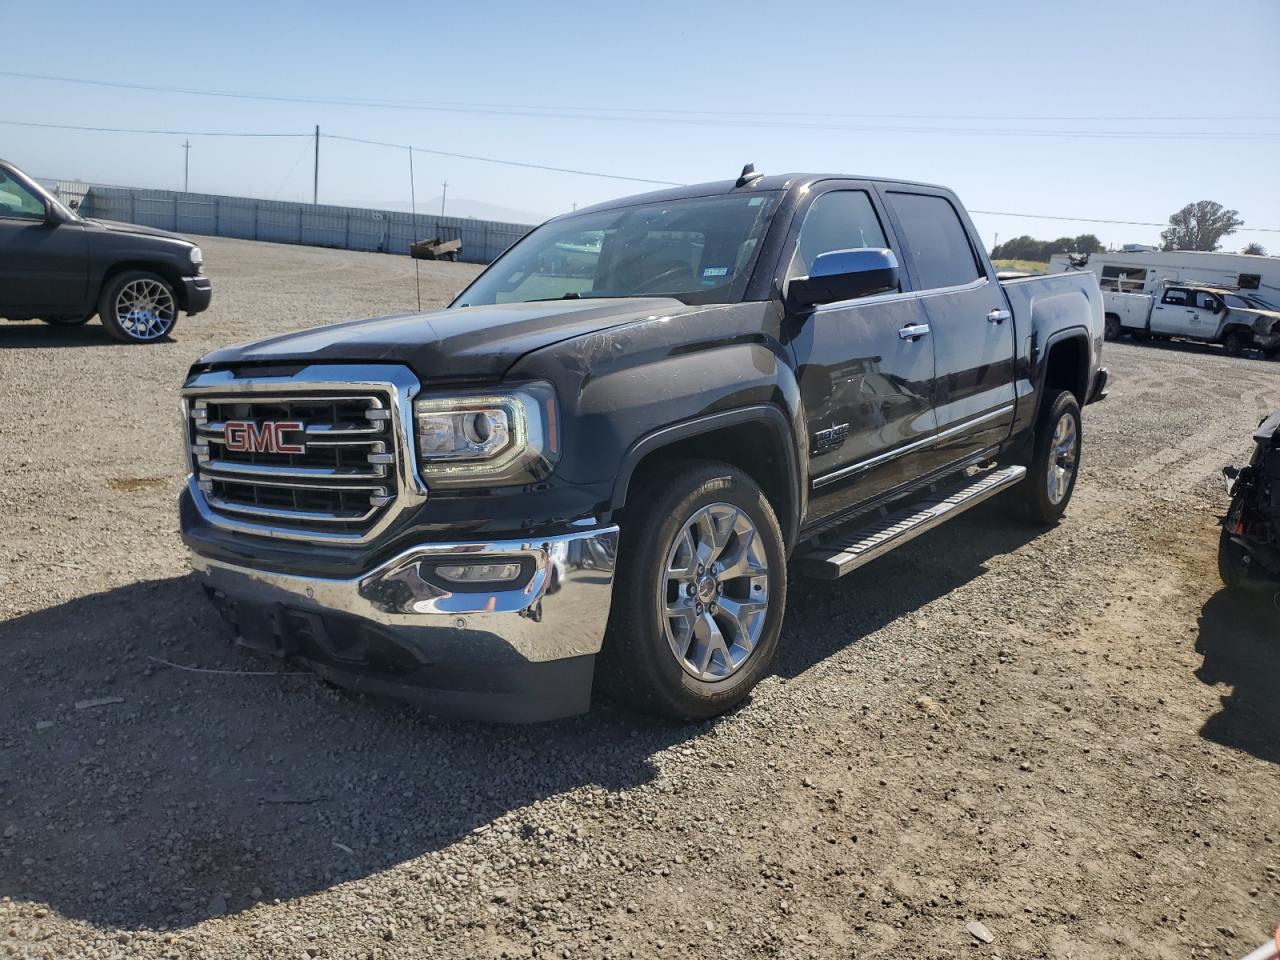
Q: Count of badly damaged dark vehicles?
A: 1